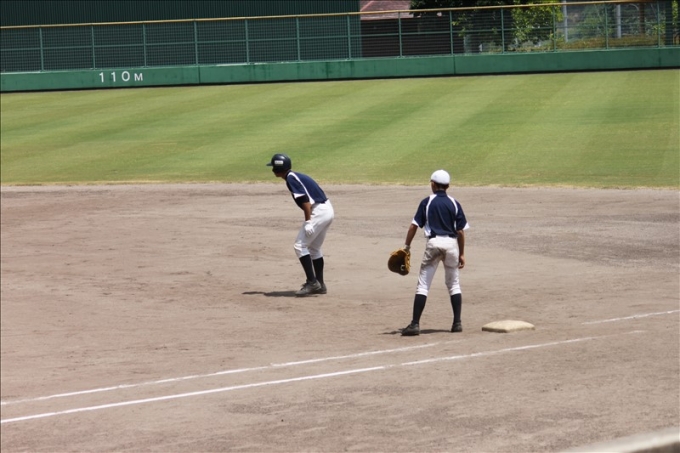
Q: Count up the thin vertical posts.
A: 13